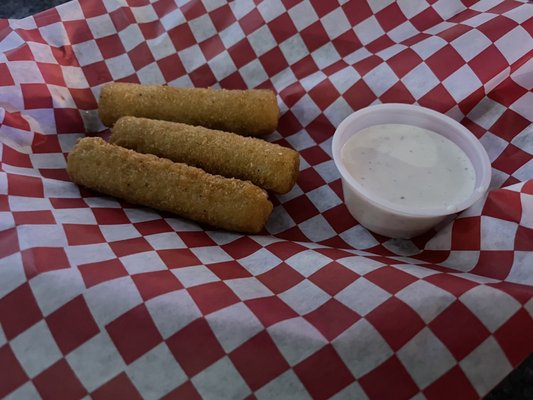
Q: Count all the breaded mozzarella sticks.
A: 3